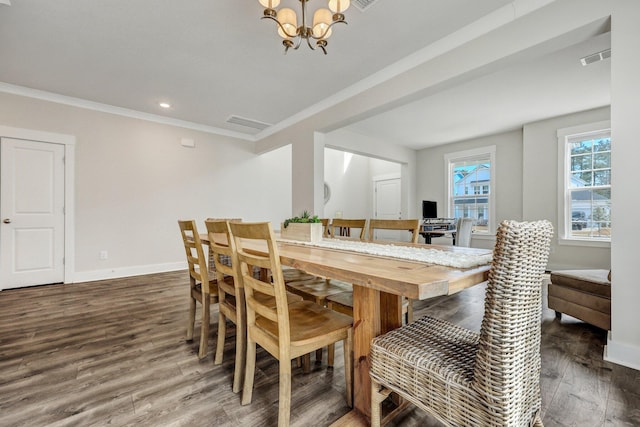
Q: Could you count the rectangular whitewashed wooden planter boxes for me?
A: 1